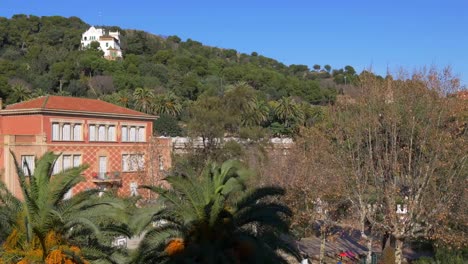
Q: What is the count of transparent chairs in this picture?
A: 0